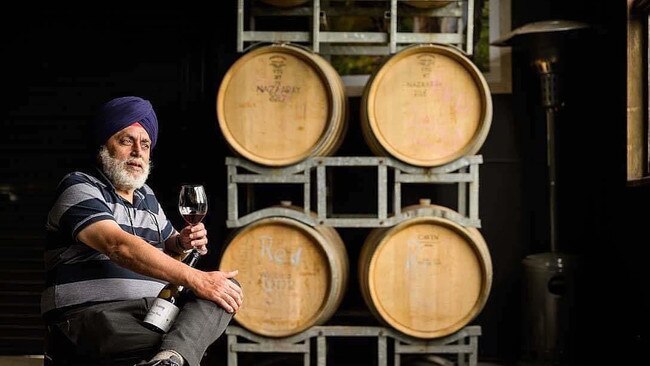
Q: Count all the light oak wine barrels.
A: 4